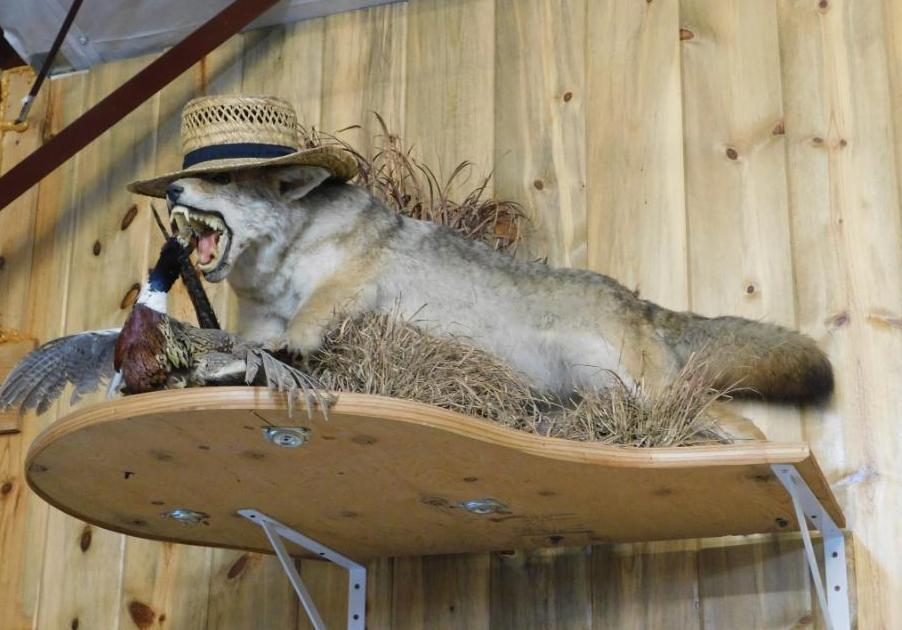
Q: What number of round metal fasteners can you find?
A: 3